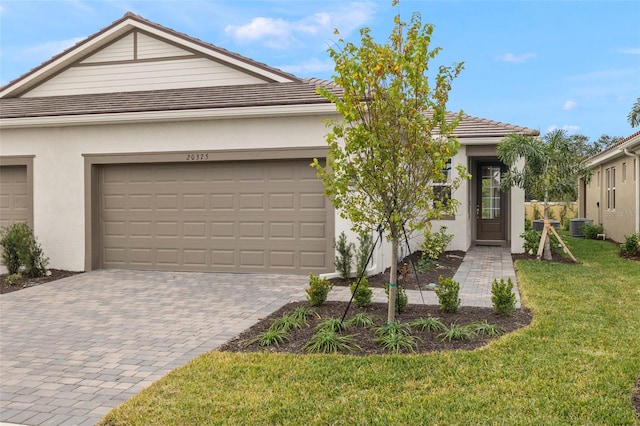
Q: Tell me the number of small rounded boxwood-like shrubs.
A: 5